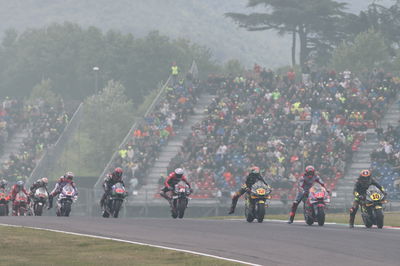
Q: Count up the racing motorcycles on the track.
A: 9